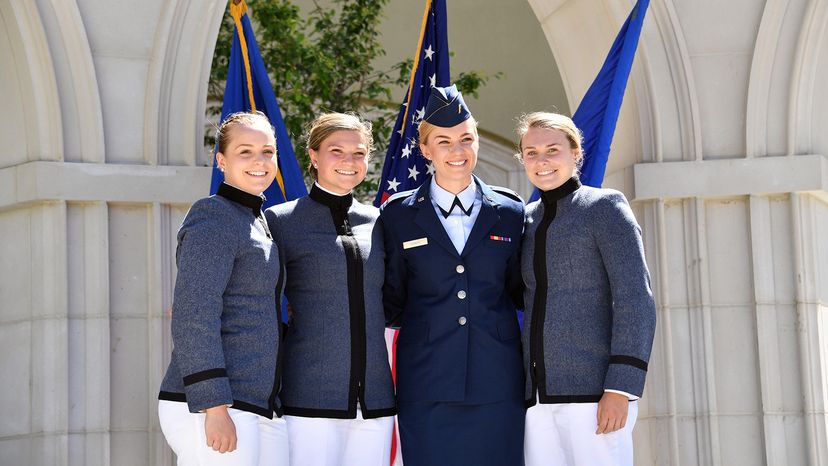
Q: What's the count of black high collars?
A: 3